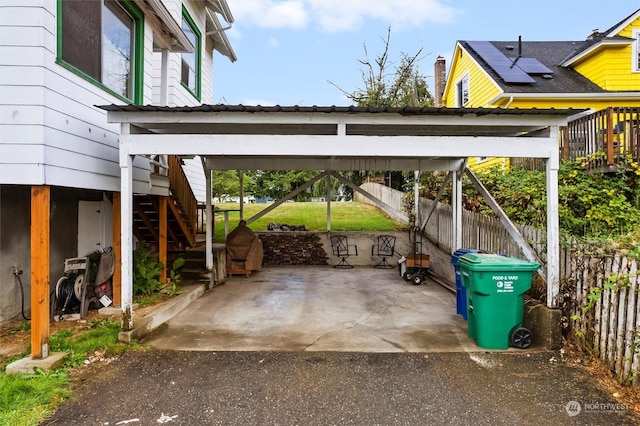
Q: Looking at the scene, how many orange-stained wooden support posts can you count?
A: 3